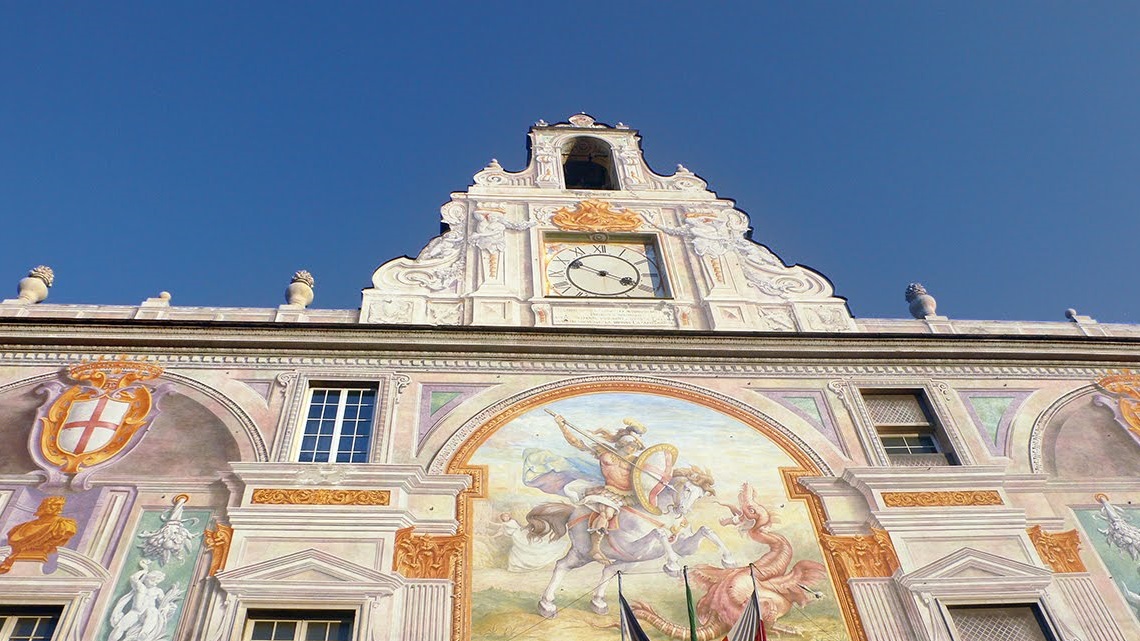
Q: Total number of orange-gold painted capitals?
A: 4